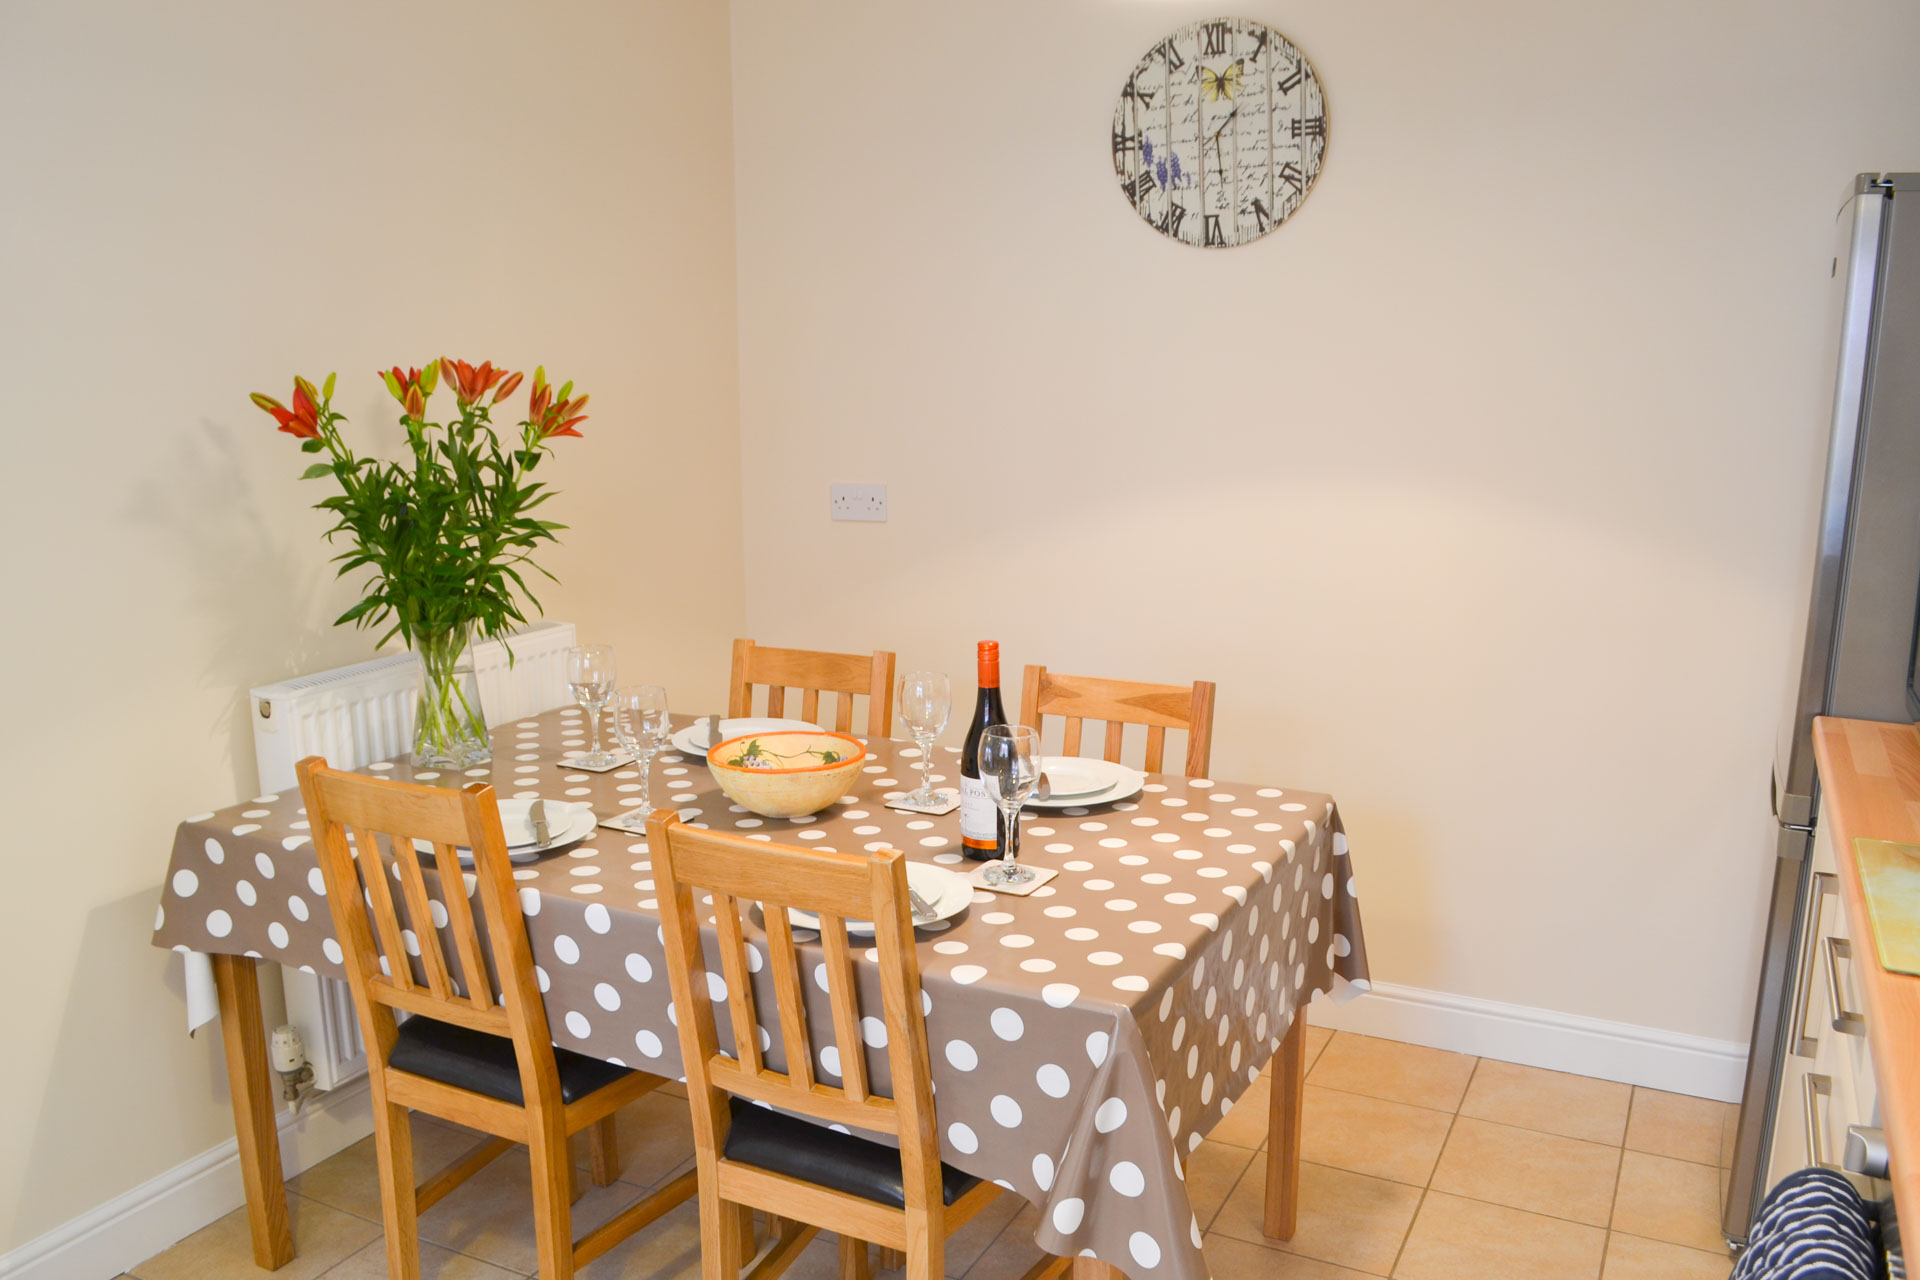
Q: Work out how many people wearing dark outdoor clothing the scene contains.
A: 0